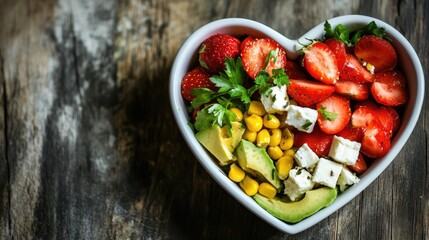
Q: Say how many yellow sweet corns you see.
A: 14